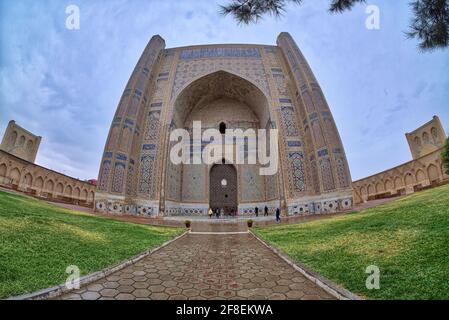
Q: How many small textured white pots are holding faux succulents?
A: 0